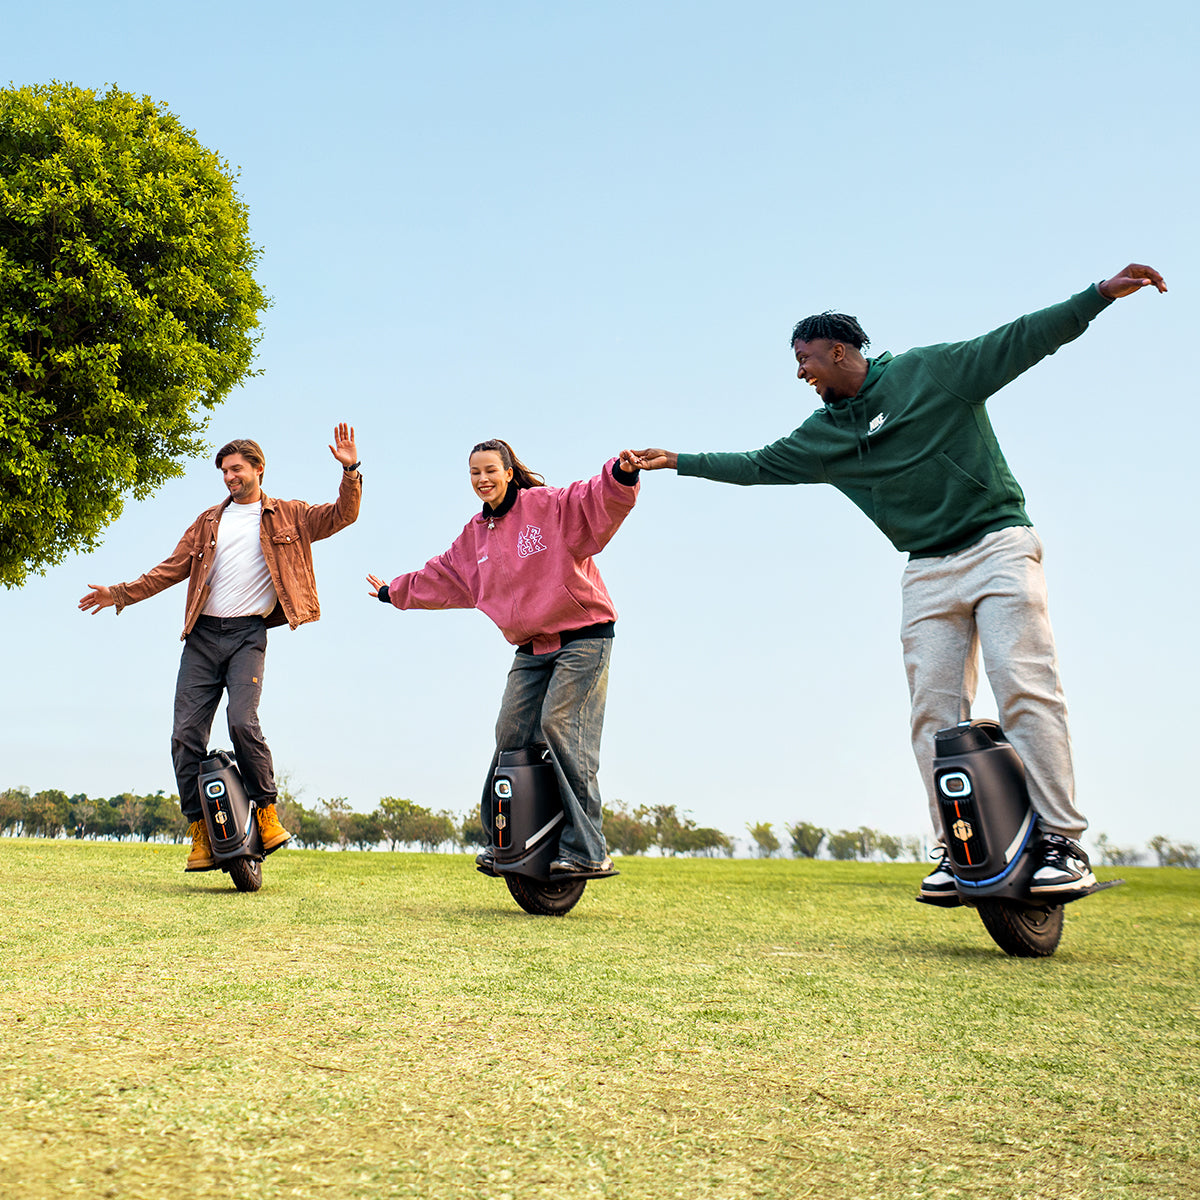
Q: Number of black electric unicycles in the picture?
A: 3